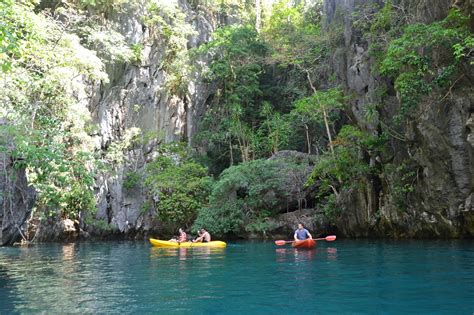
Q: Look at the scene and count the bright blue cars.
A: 0